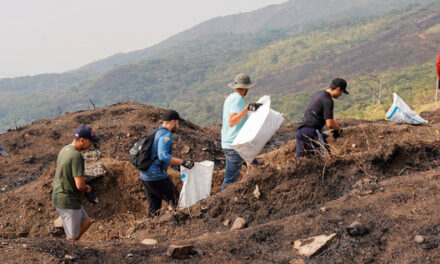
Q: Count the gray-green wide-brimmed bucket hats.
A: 1